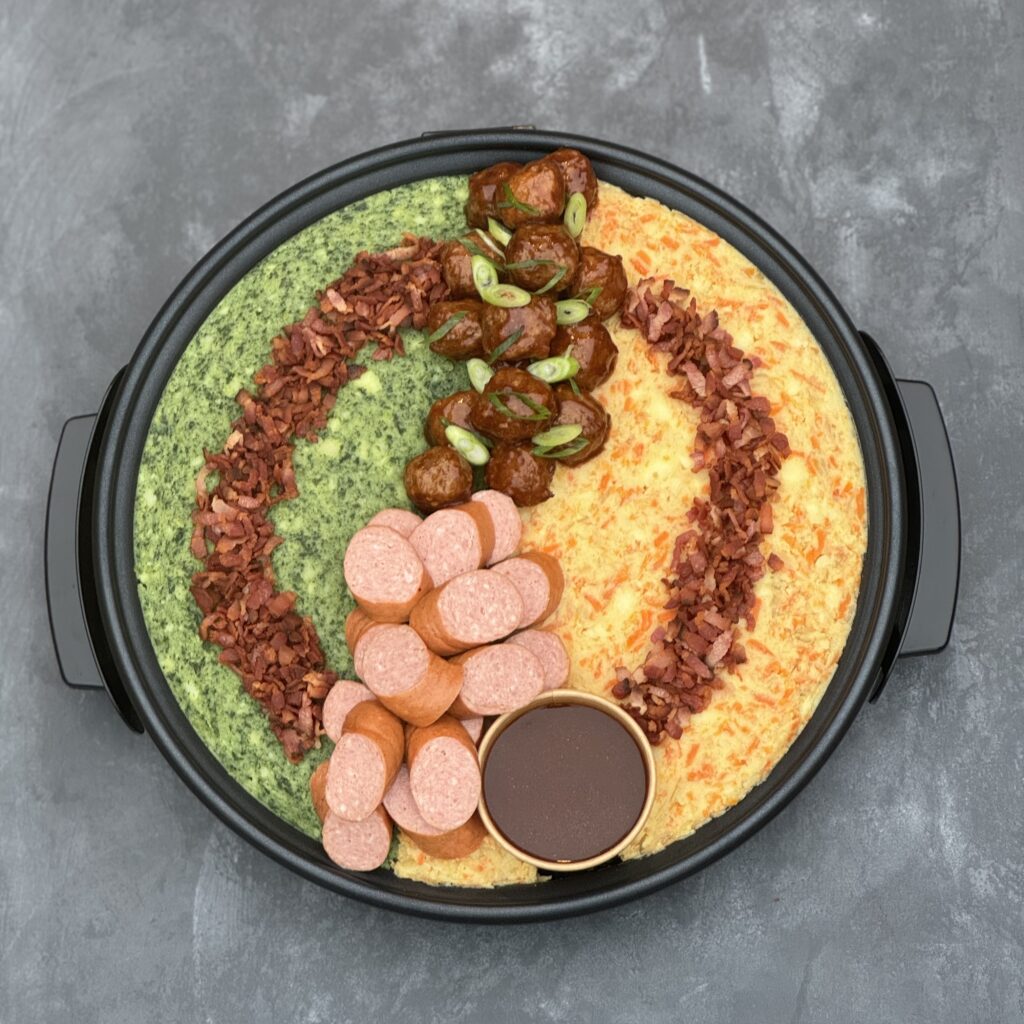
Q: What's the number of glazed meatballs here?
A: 14